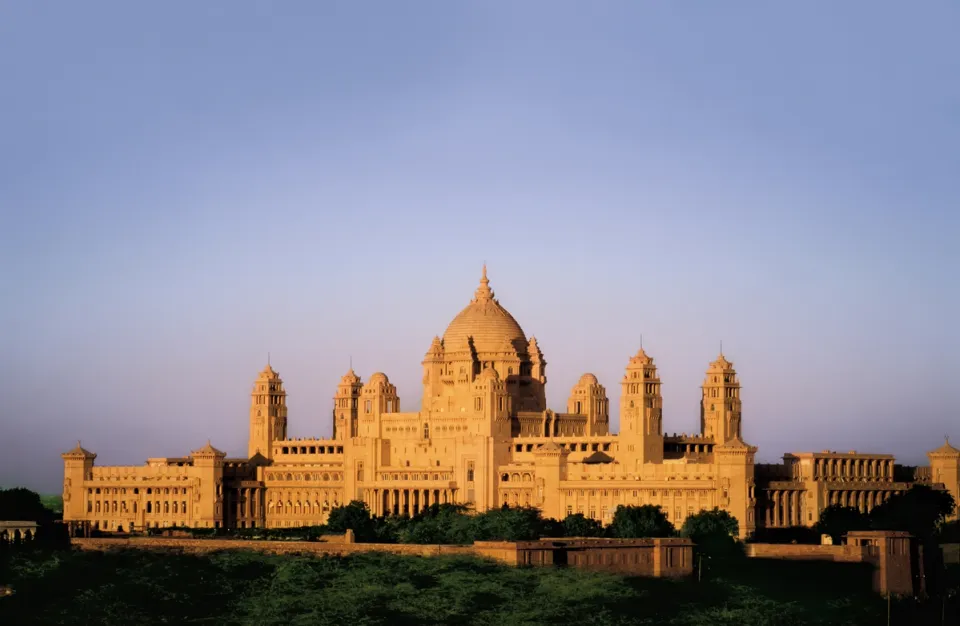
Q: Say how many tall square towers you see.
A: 4